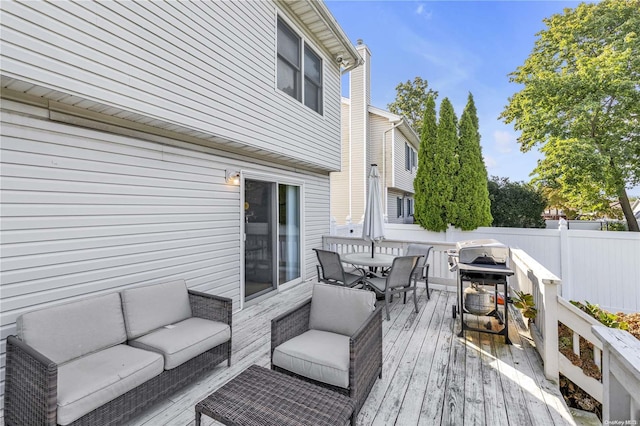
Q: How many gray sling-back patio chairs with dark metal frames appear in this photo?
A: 3